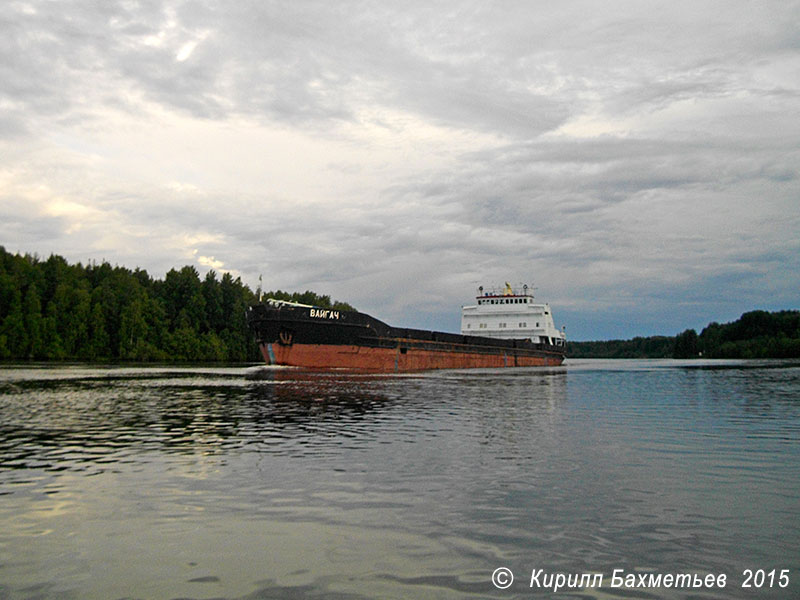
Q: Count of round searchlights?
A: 2